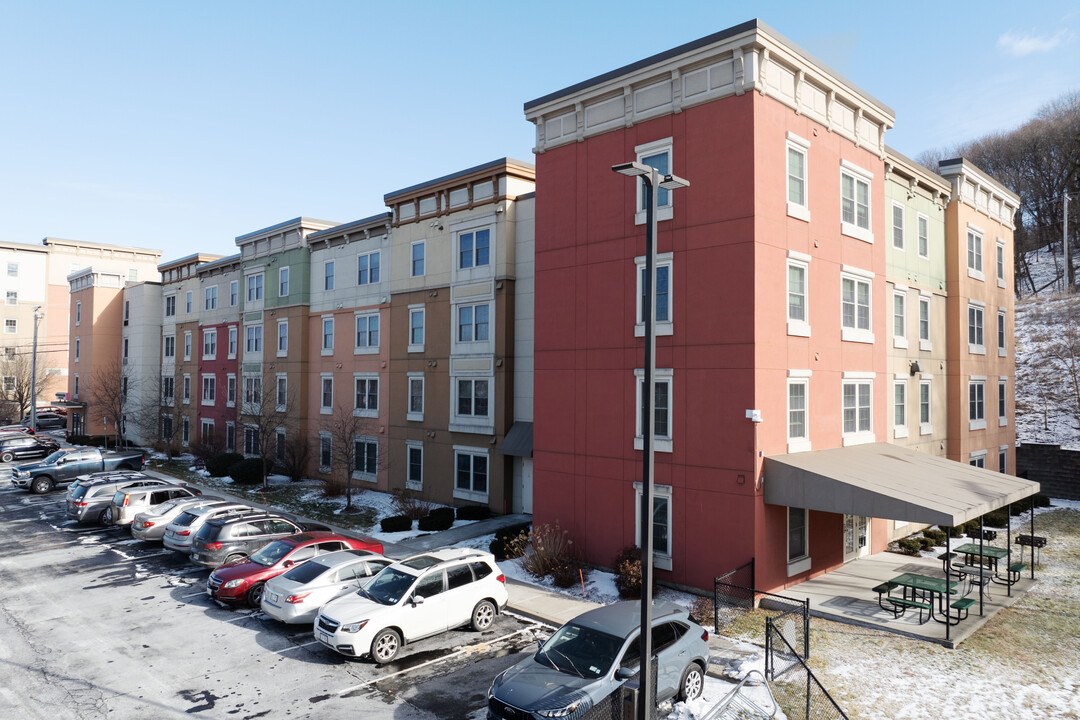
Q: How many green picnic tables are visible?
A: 2